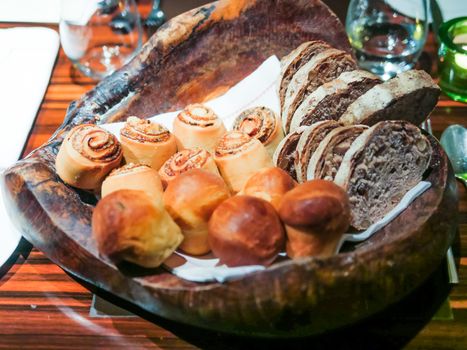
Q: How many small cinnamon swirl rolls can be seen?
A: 7